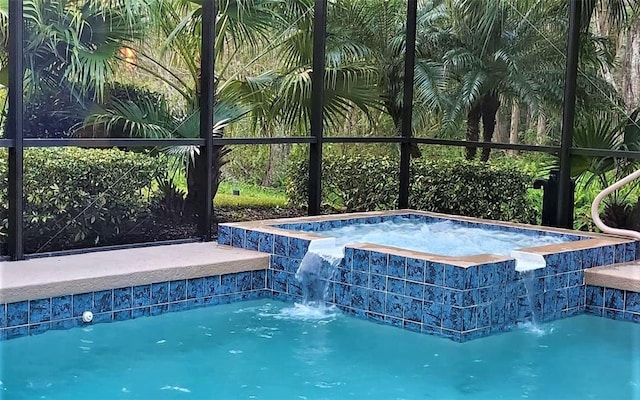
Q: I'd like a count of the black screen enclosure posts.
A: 5